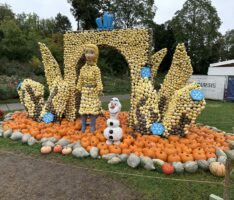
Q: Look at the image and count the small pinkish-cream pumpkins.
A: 2